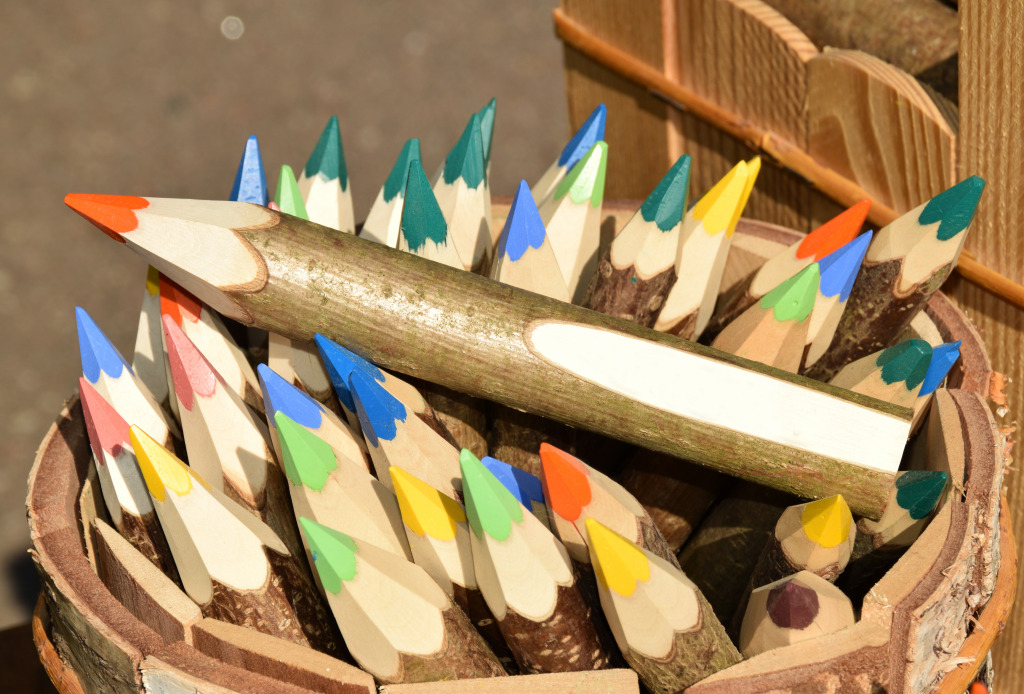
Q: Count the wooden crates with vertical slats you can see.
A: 1